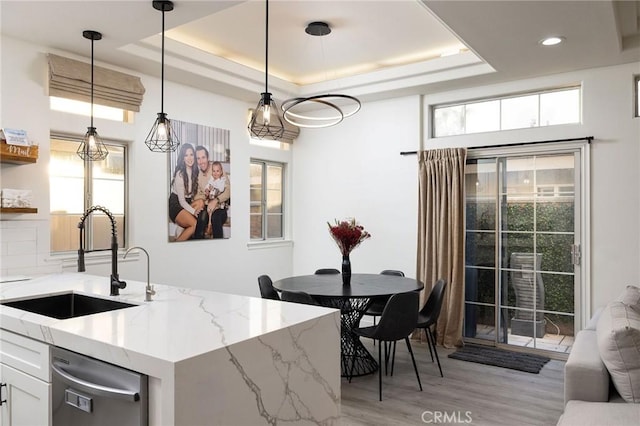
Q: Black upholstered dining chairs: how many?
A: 6